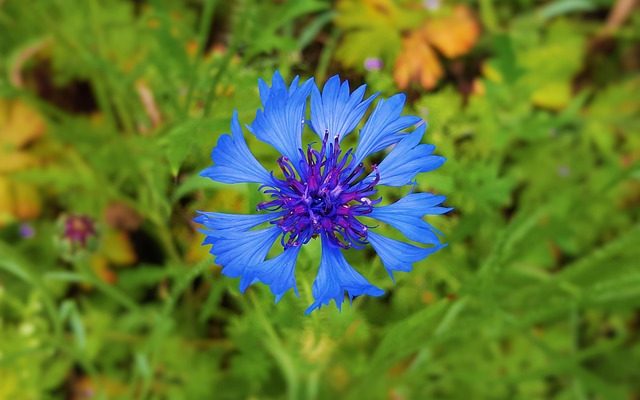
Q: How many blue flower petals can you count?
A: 11